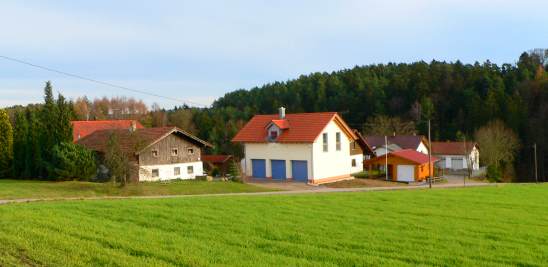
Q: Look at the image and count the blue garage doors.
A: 3